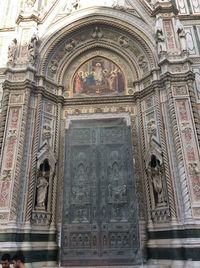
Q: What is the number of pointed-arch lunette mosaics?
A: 1